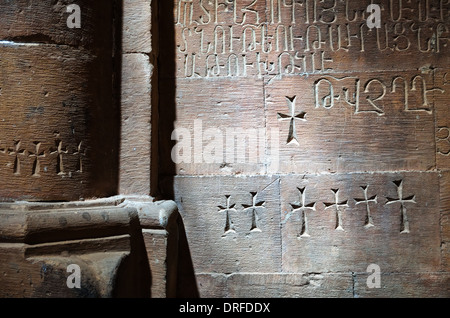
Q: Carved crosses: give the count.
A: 11